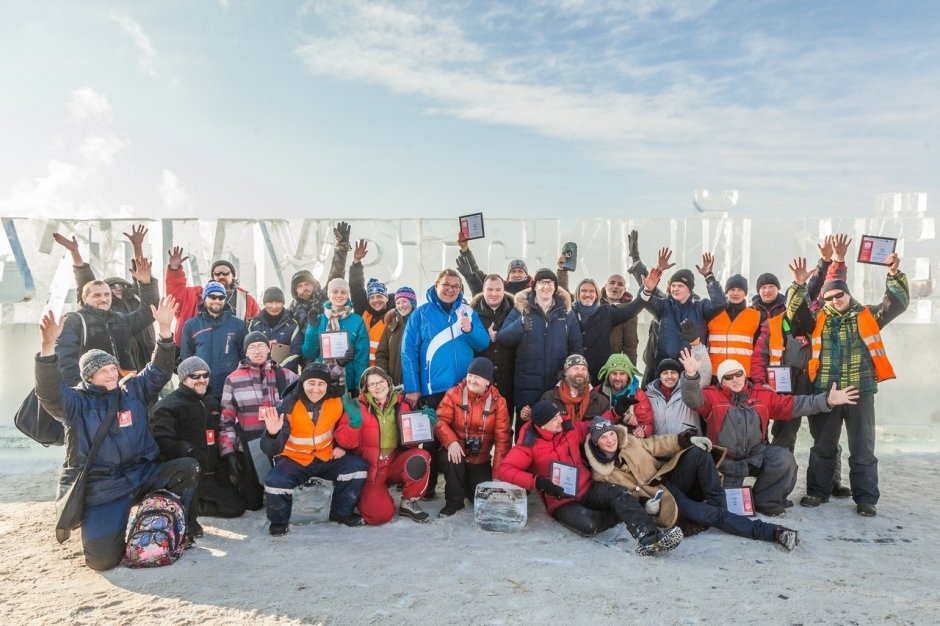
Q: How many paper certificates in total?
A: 7